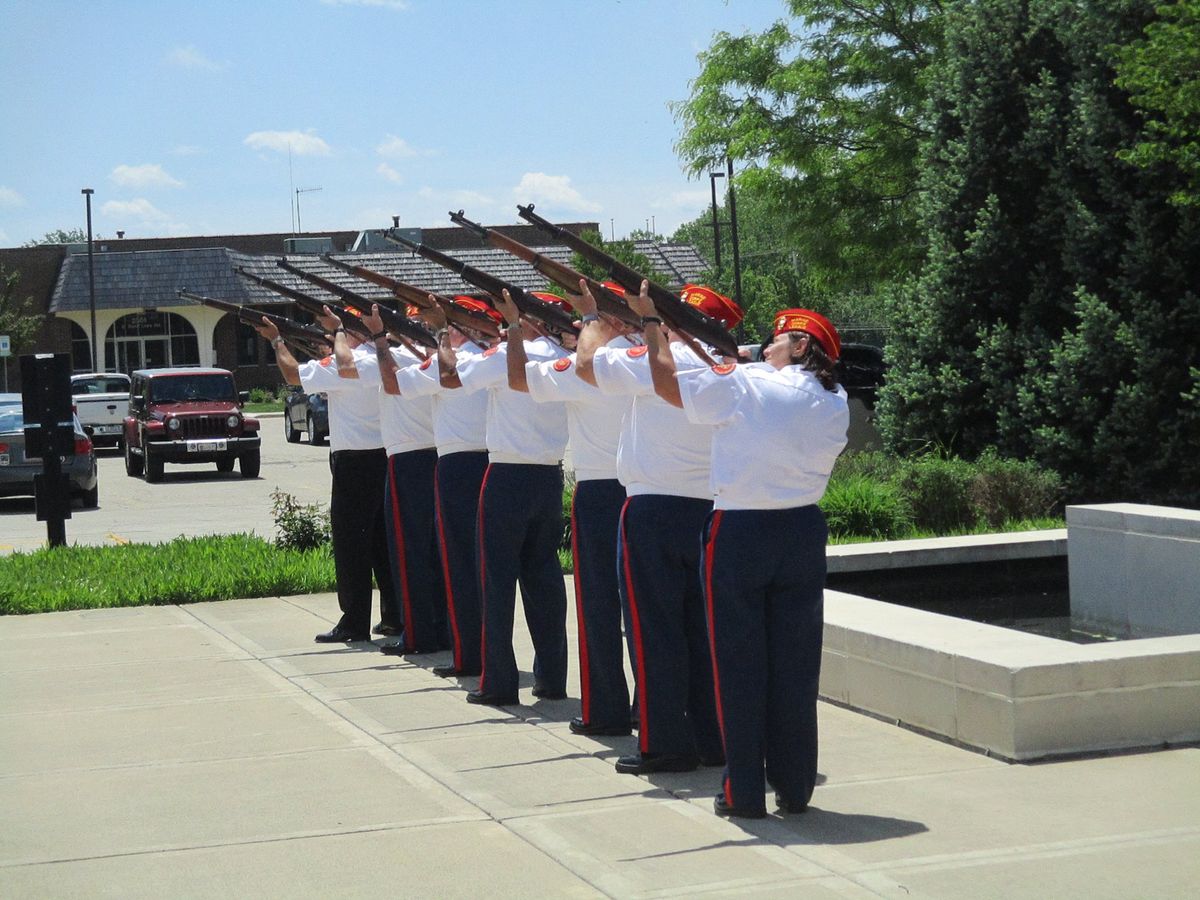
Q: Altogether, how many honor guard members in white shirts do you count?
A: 7